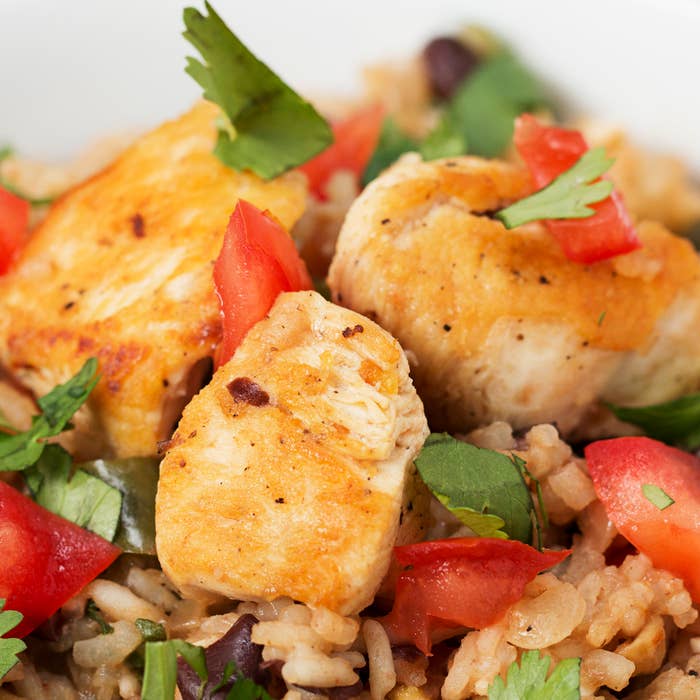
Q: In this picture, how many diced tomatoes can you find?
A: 7